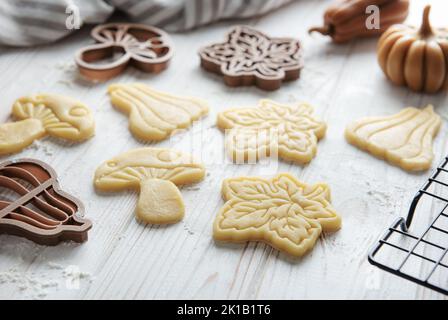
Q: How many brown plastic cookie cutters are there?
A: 3